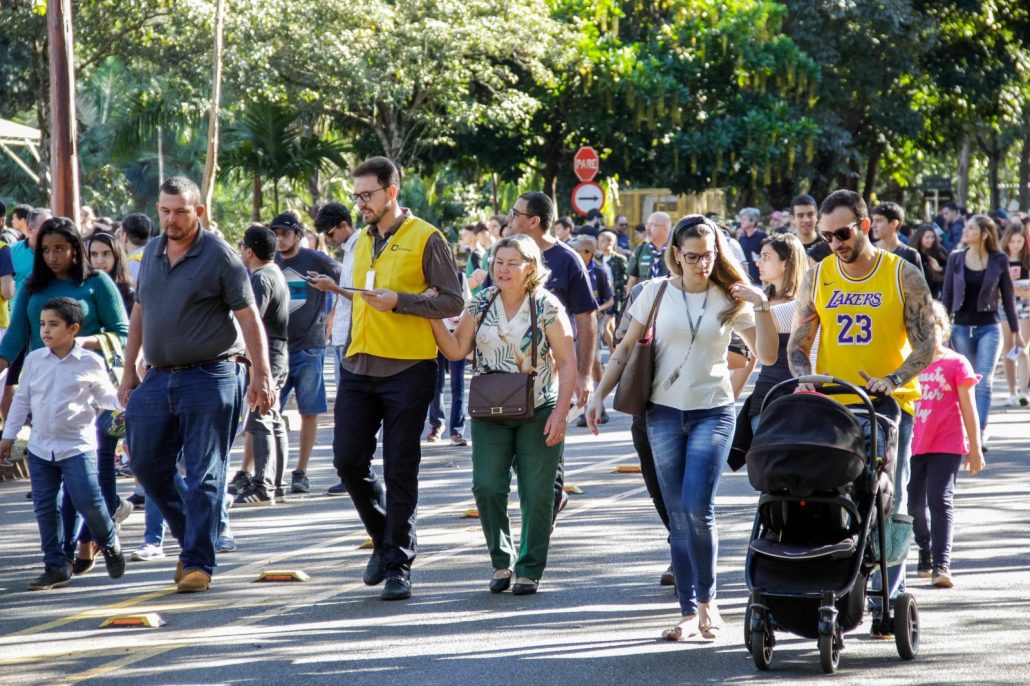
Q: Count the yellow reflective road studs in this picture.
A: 6